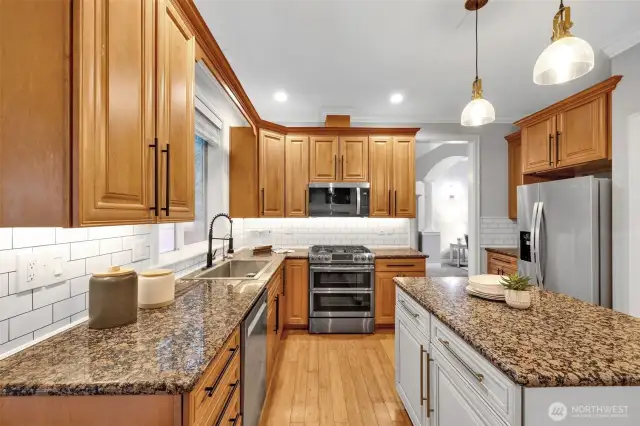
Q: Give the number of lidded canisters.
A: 2